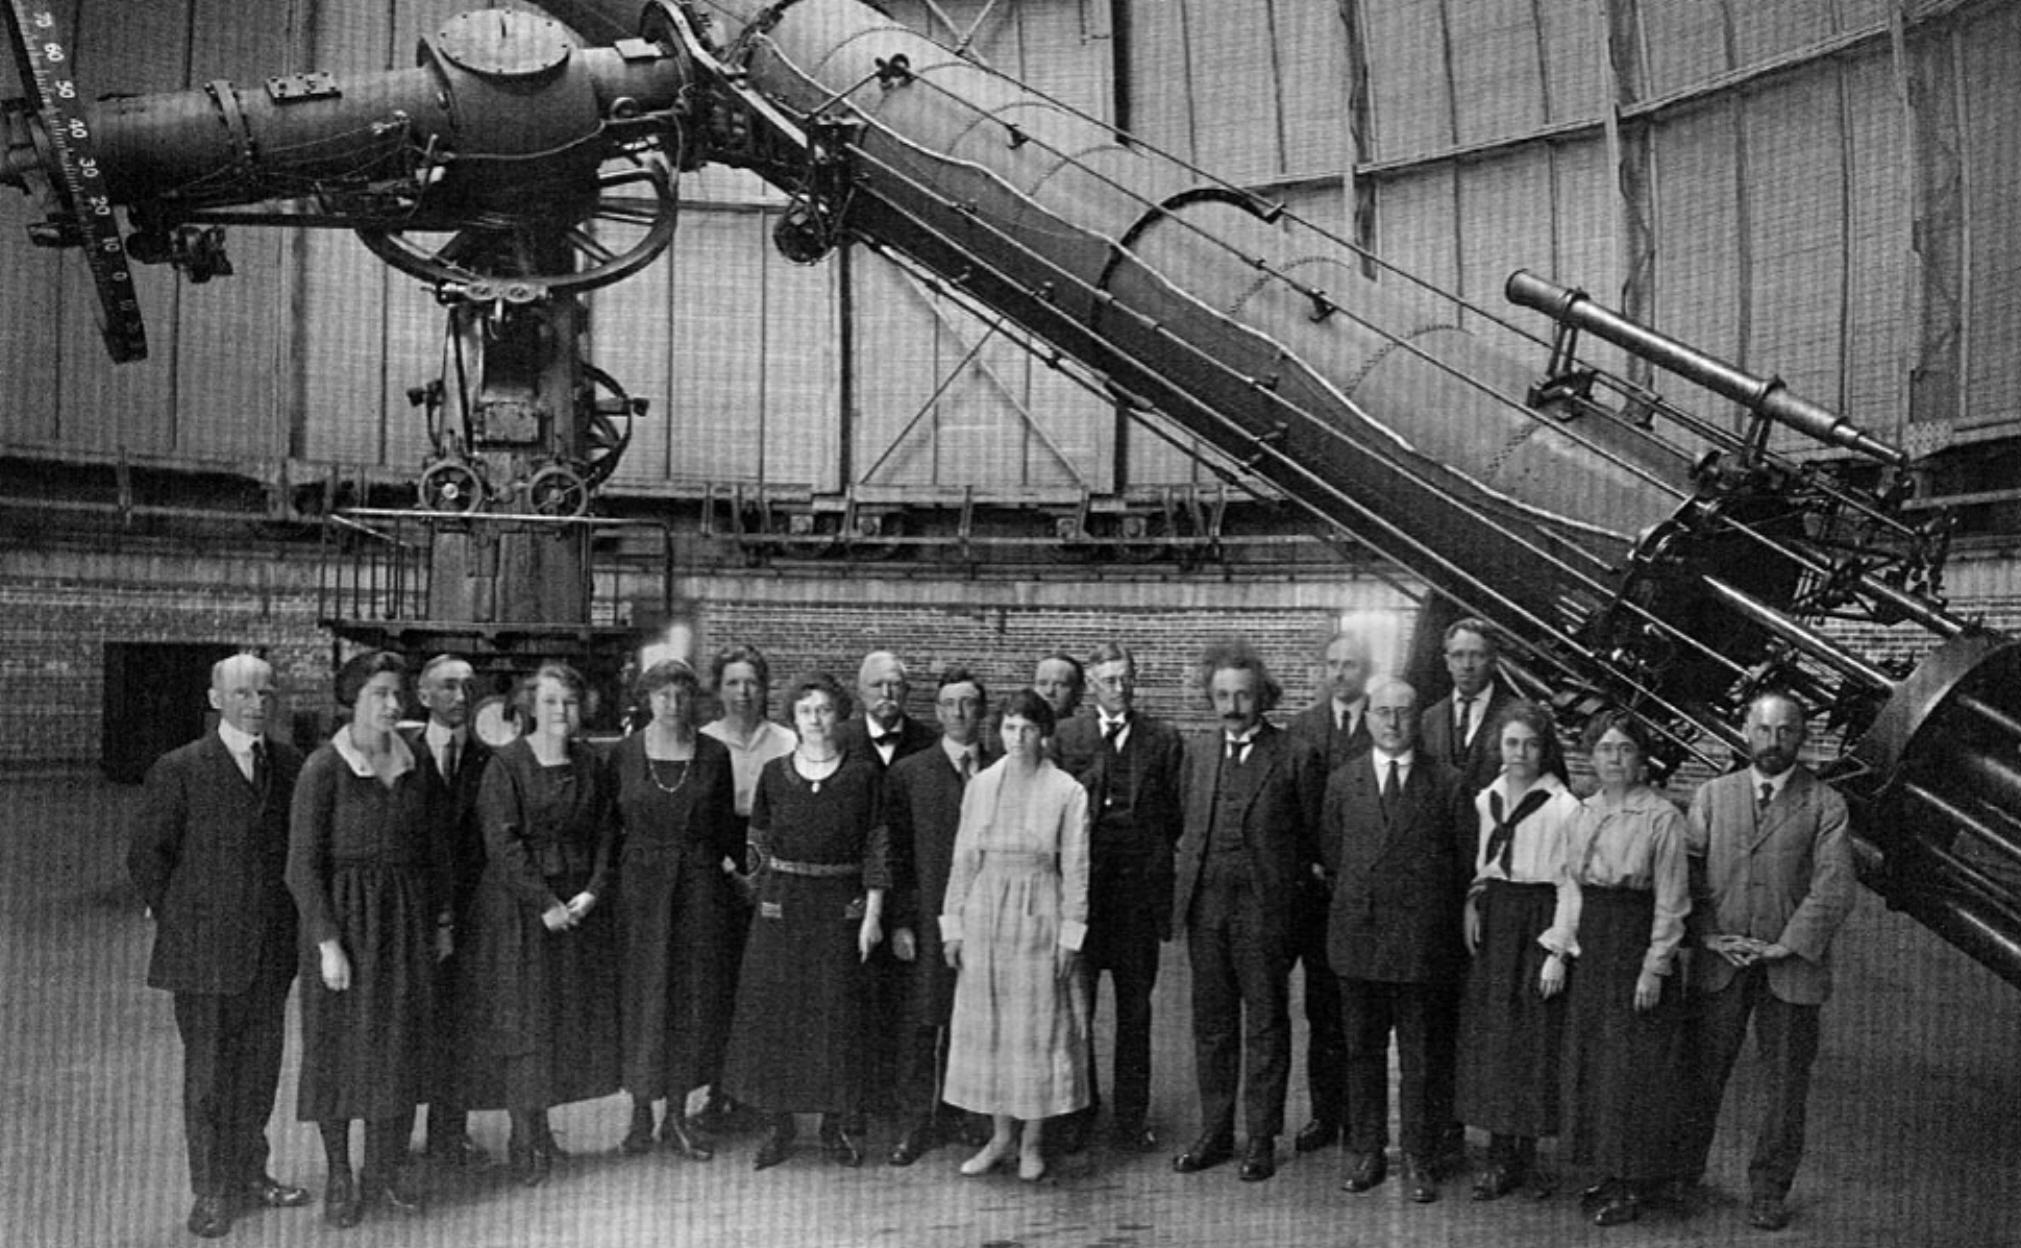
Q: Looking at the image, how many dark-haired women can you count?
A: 7